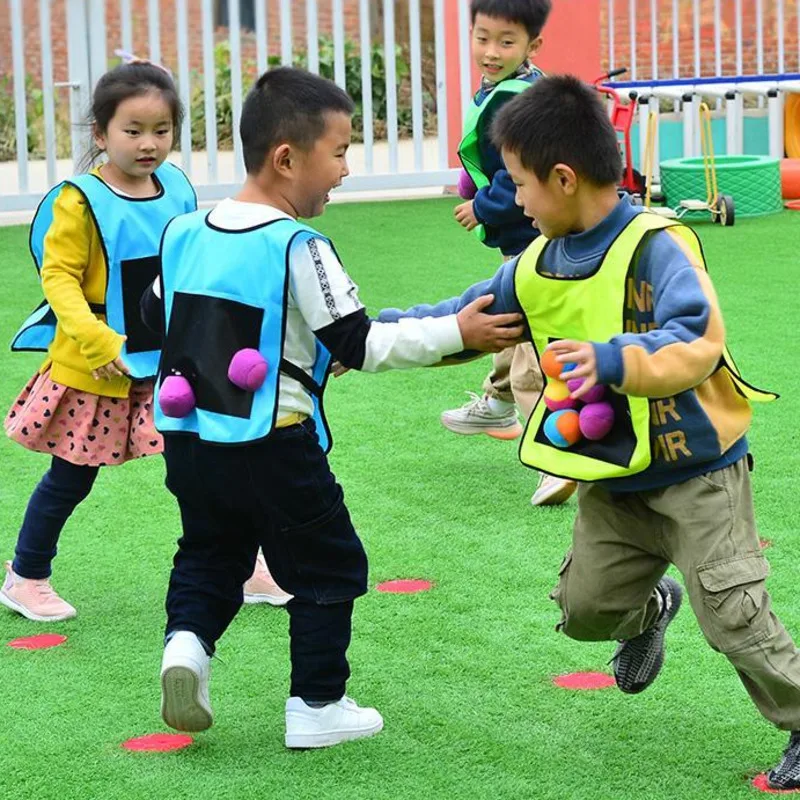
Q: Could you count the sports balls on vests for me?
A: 8